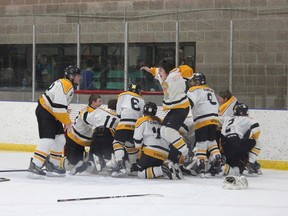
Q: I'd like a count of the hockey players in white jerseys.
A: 9